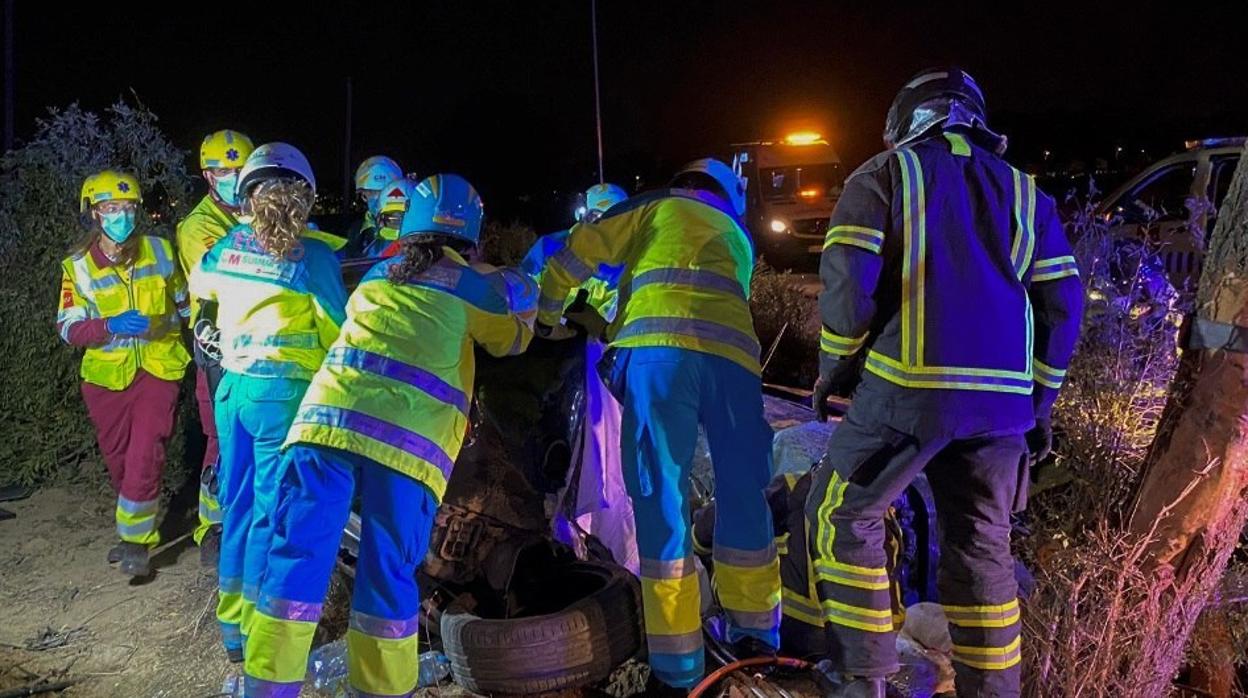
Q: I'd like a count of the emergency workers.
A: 9